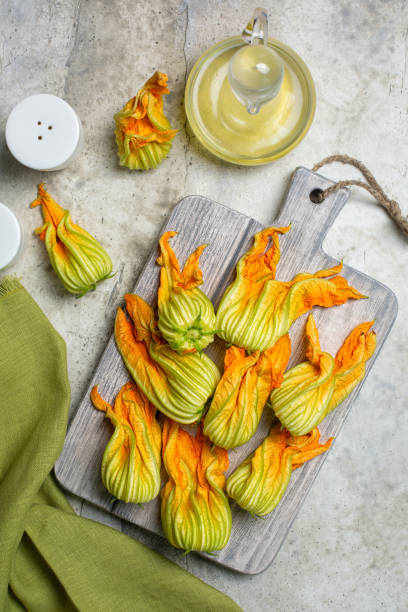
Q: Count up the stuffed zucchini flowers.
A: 10